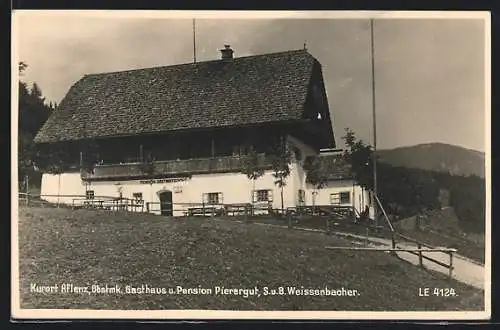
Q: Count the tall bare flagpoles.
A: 2